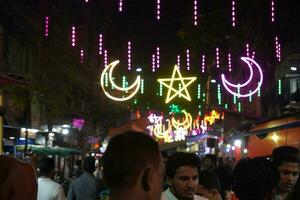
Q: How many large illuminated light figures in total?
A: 3